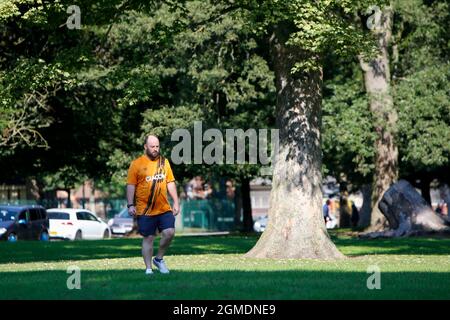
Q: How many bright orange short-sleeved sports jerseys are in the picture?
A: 1